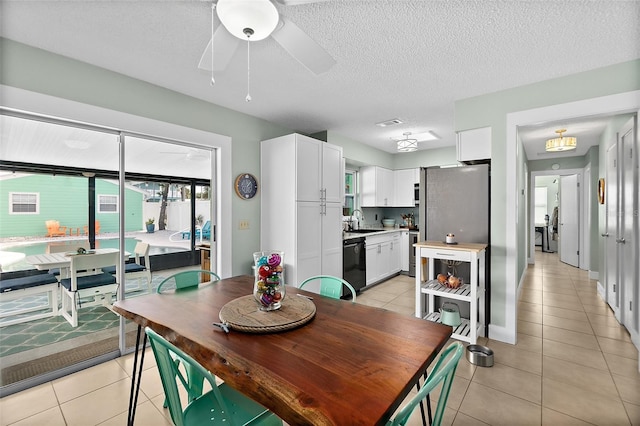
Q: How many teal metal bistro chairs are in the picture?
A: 4